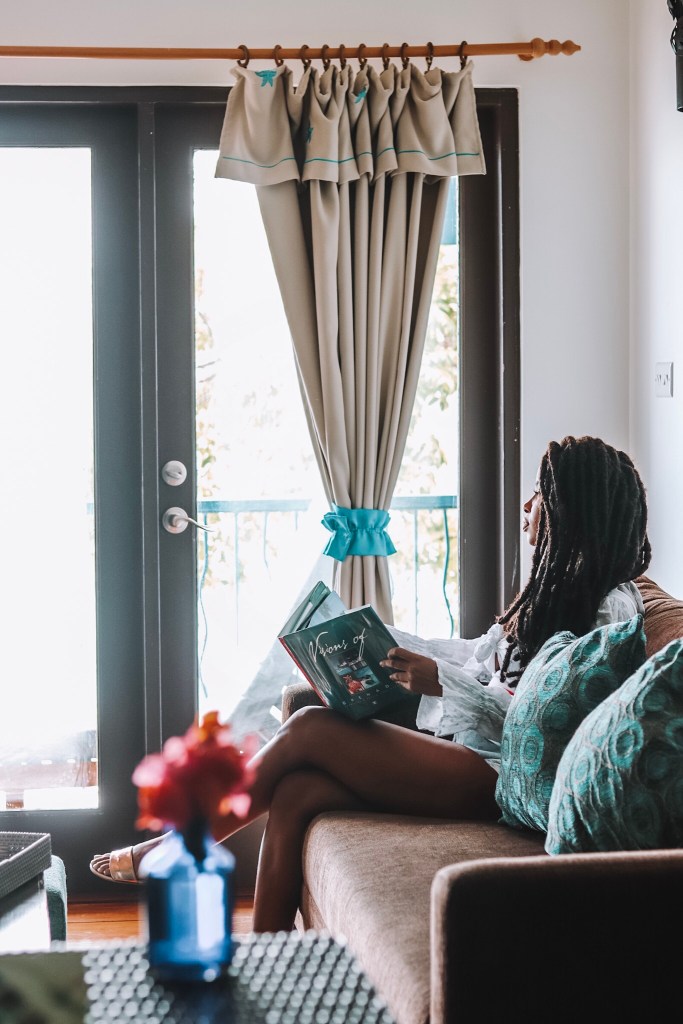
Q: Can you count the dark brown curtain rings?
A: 10